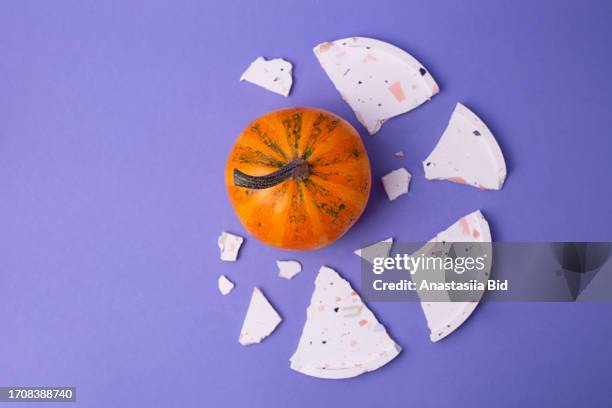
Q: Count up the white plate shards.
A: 11